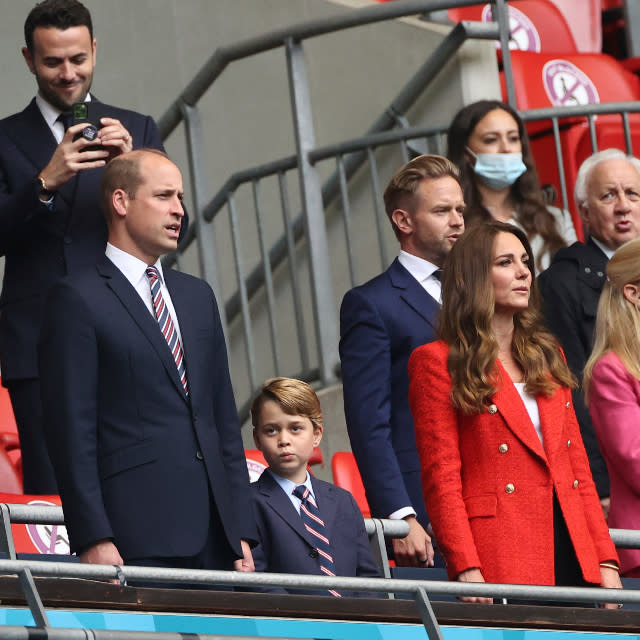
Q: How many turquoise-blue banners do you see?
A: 1